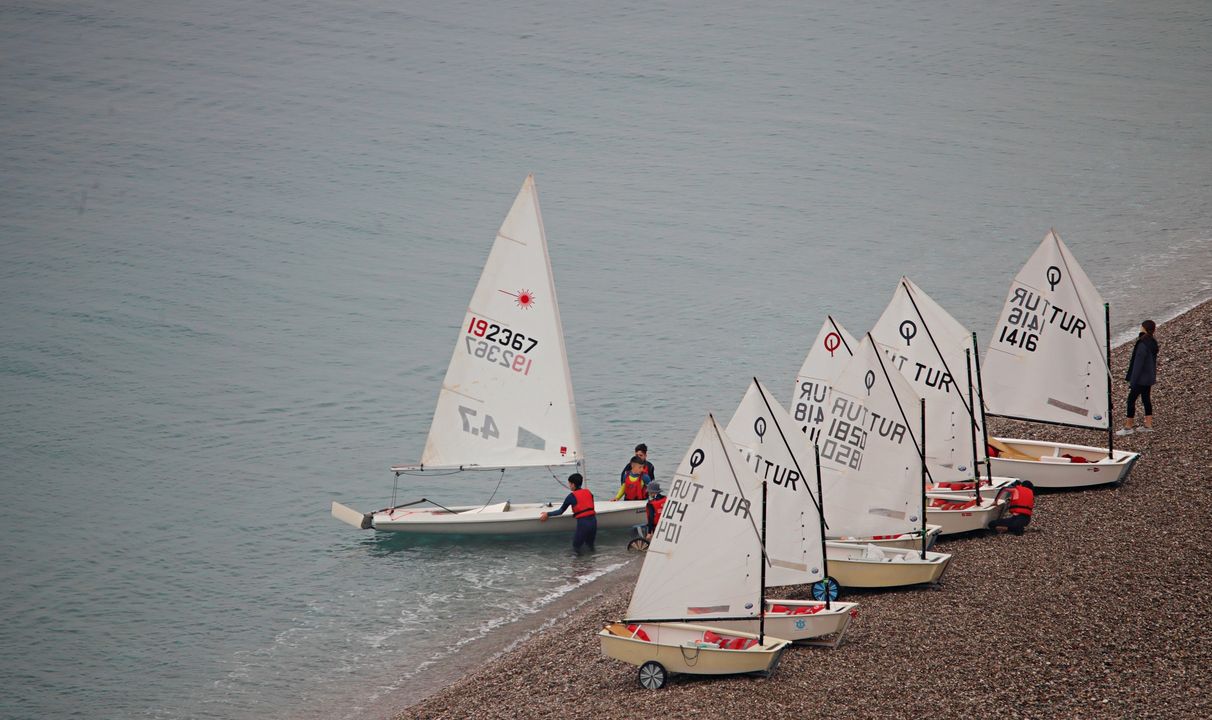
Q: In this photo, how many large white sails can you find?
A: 7